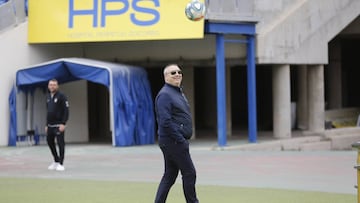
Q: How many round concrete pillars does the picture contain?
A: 3